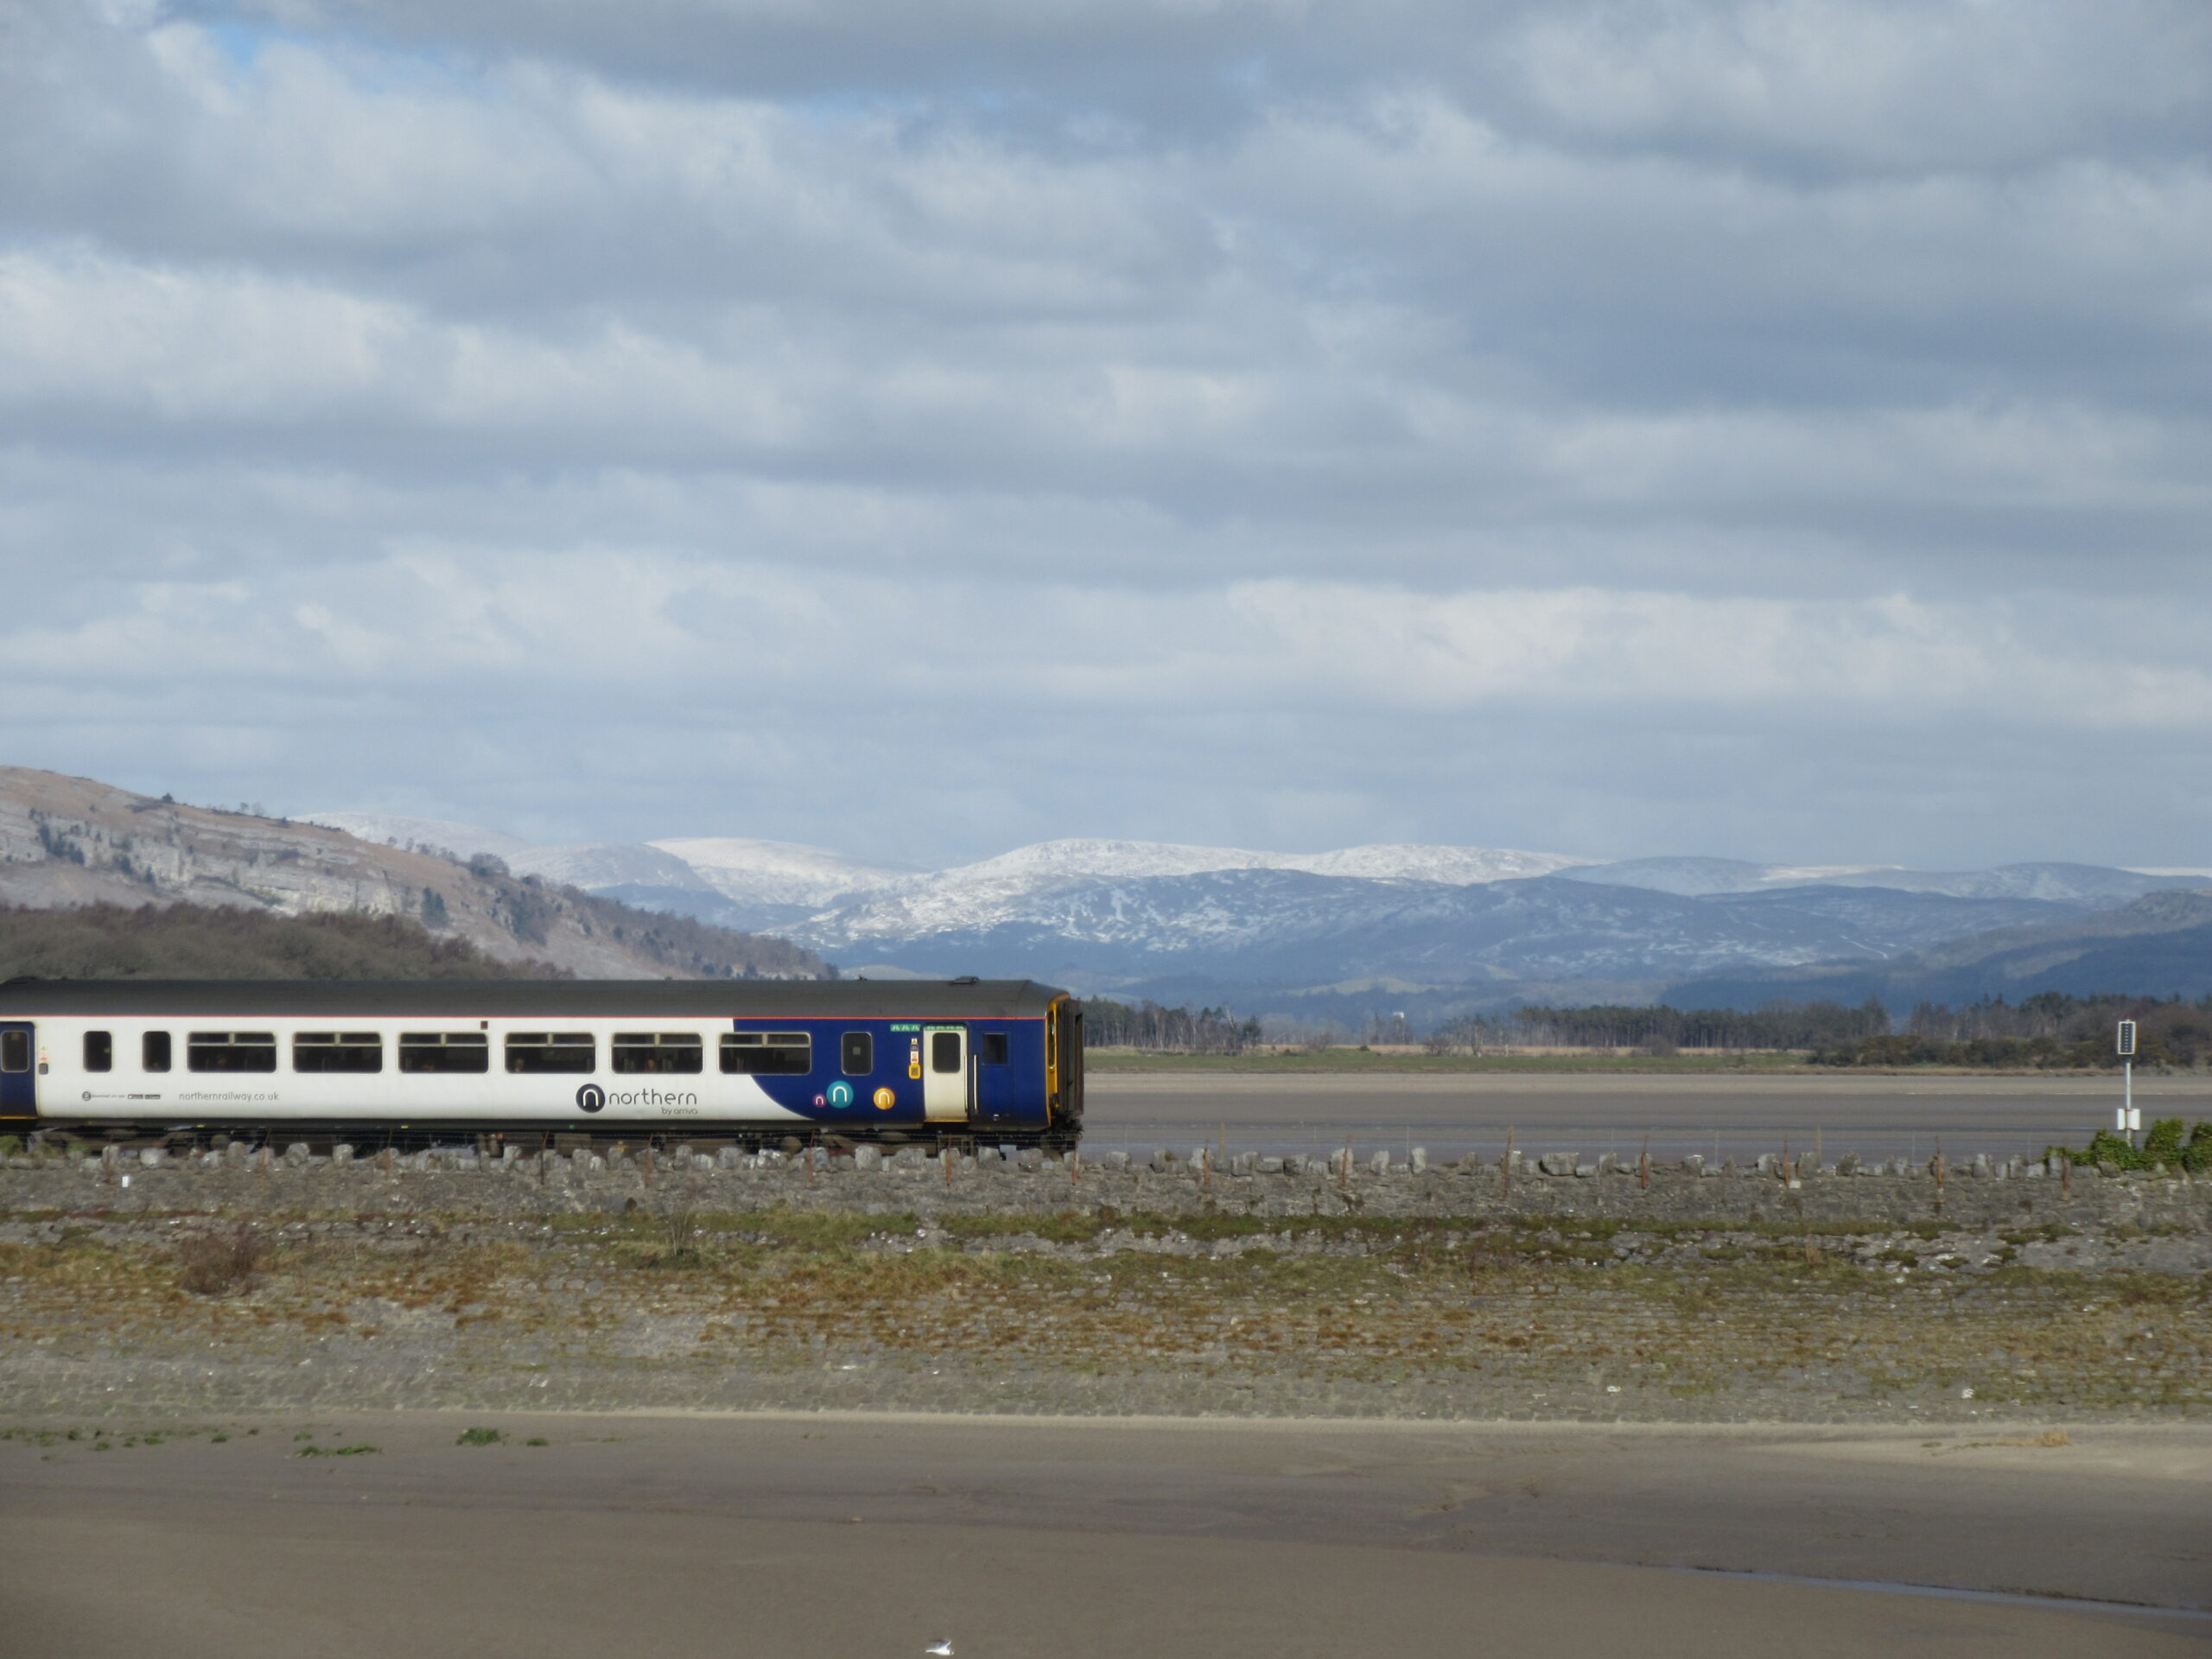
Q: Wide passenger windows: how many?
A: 6